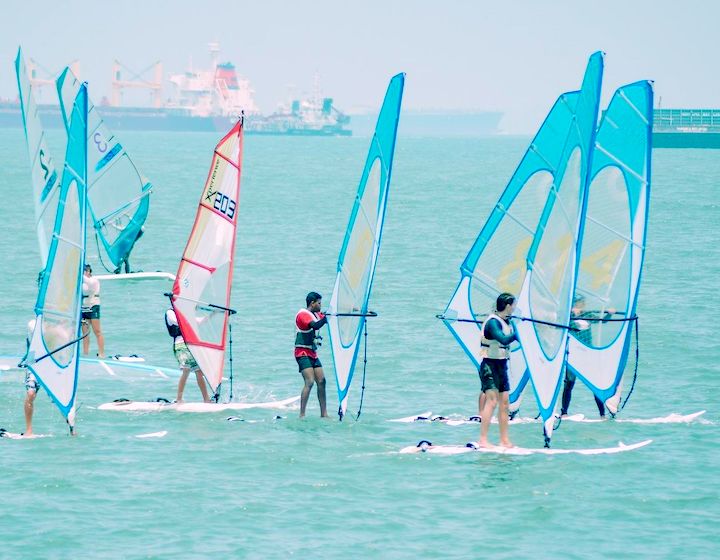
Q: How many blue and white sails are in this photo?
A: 7